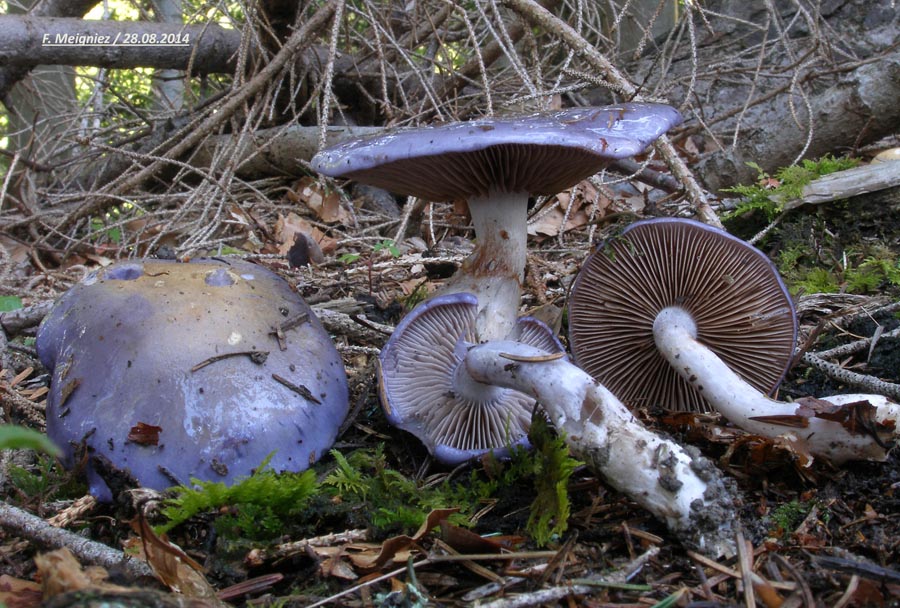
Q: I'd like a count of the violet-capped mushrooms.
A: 4